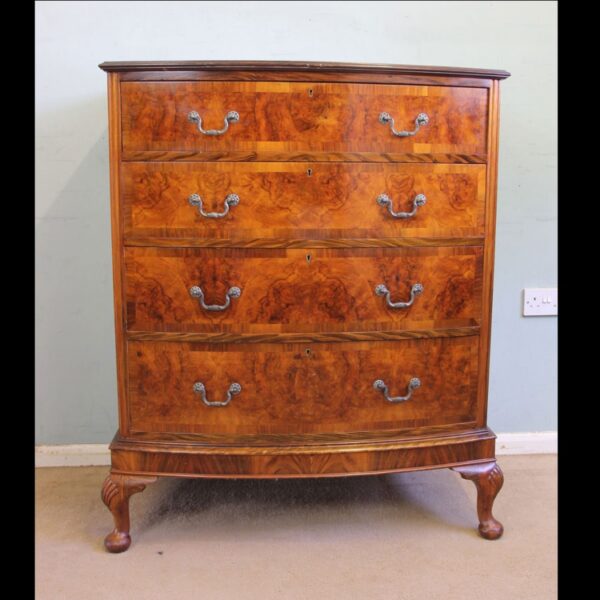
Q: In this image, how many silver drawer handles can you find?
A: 8